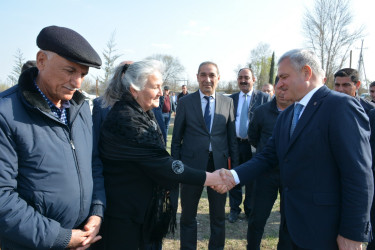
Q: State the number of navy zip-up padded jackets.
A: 1